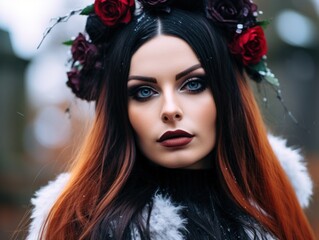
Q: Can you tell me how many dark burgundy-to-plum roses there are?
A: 4